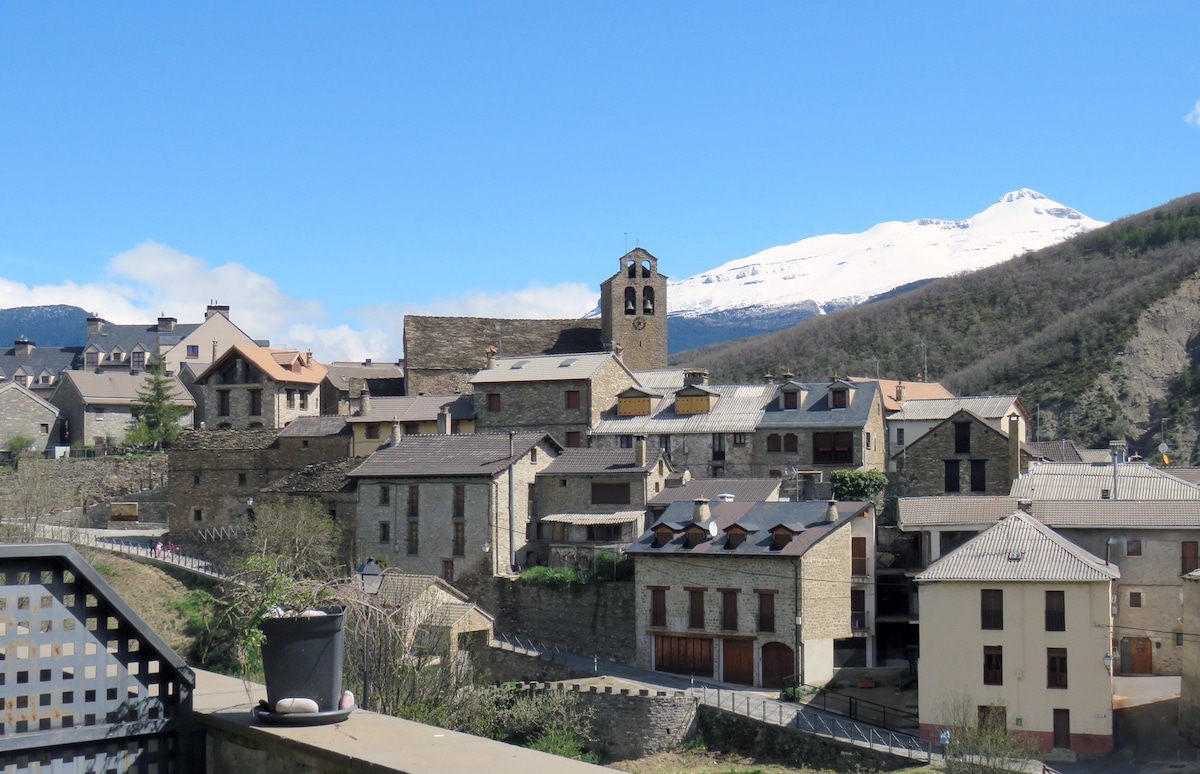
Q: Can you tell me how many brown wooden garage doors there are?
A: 3